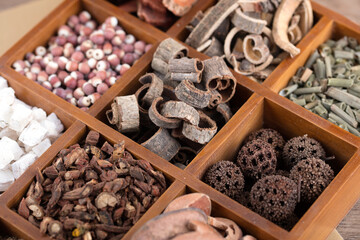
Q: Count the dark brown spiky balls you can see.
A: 6